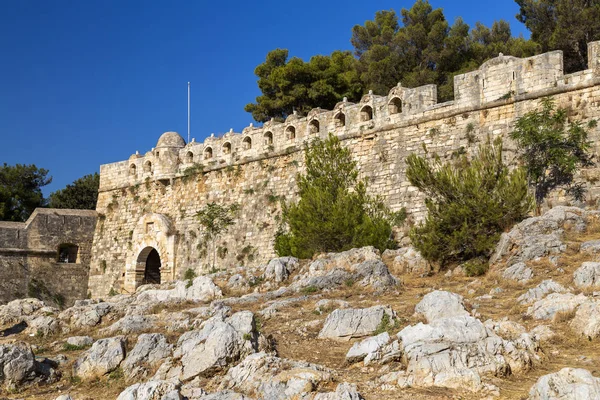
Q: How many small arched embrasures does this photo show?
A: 12